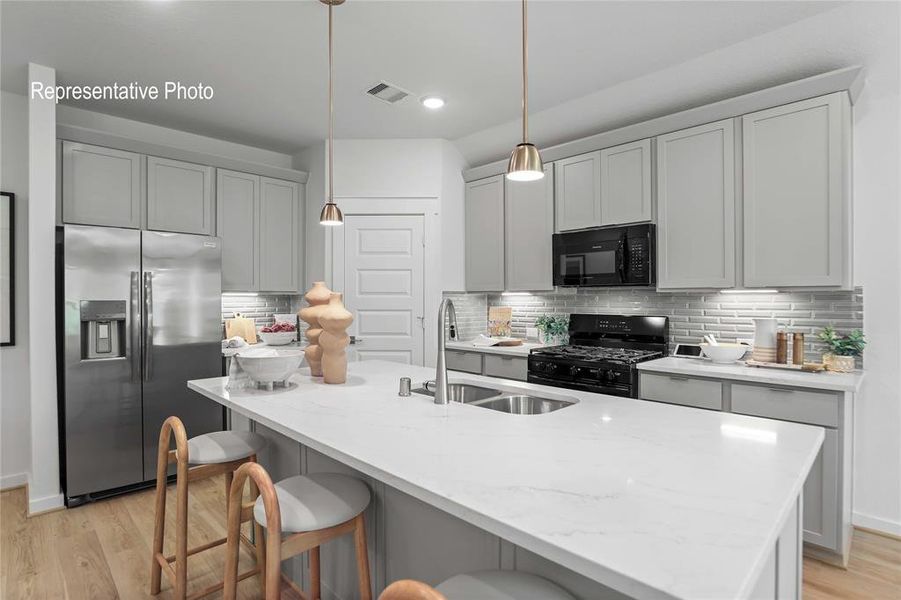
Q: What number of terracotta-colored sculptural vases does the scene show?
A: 2